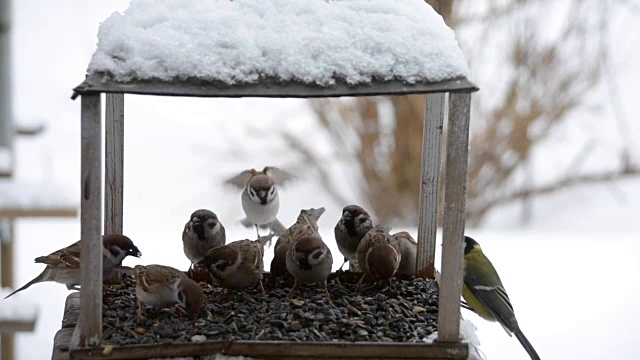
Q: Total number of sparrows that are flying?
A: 1